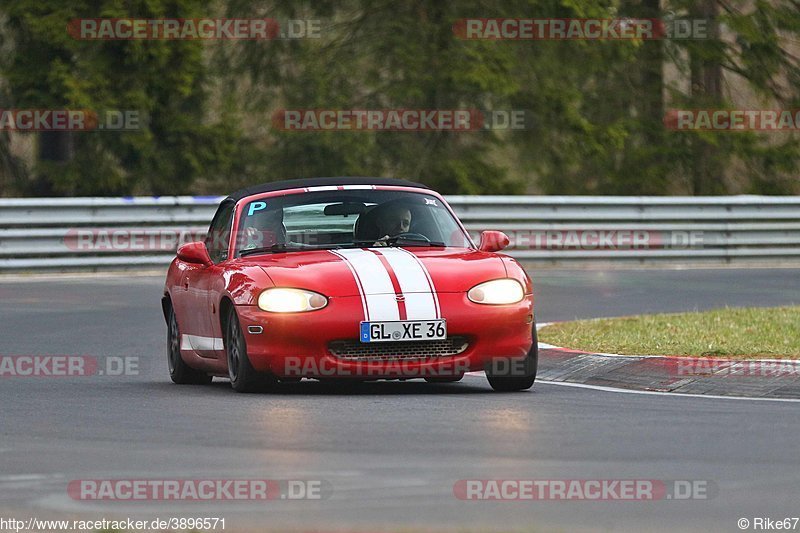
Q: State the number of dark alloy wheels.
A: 2